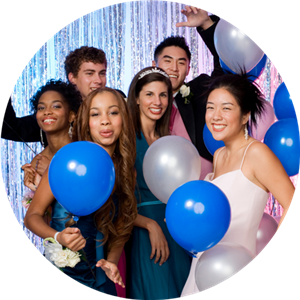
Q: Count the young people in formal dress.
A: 6